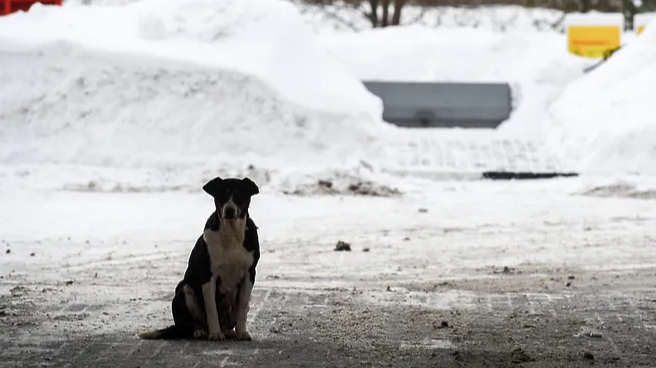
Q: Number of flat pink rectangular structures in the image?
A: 0